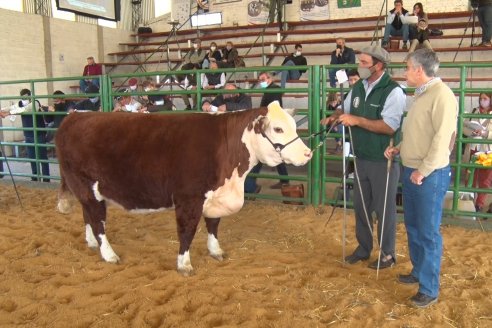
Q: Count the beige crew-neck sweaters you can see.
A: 1